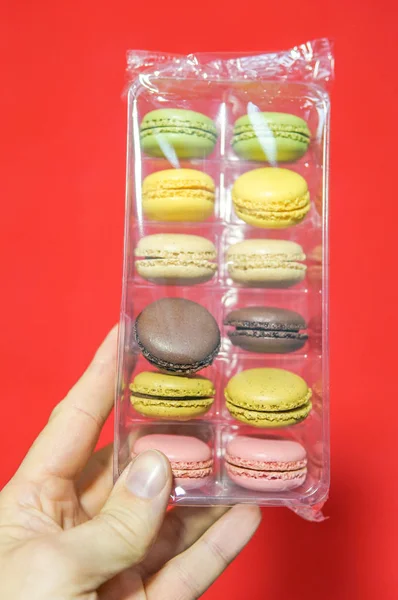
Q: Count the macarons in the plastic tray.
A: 12